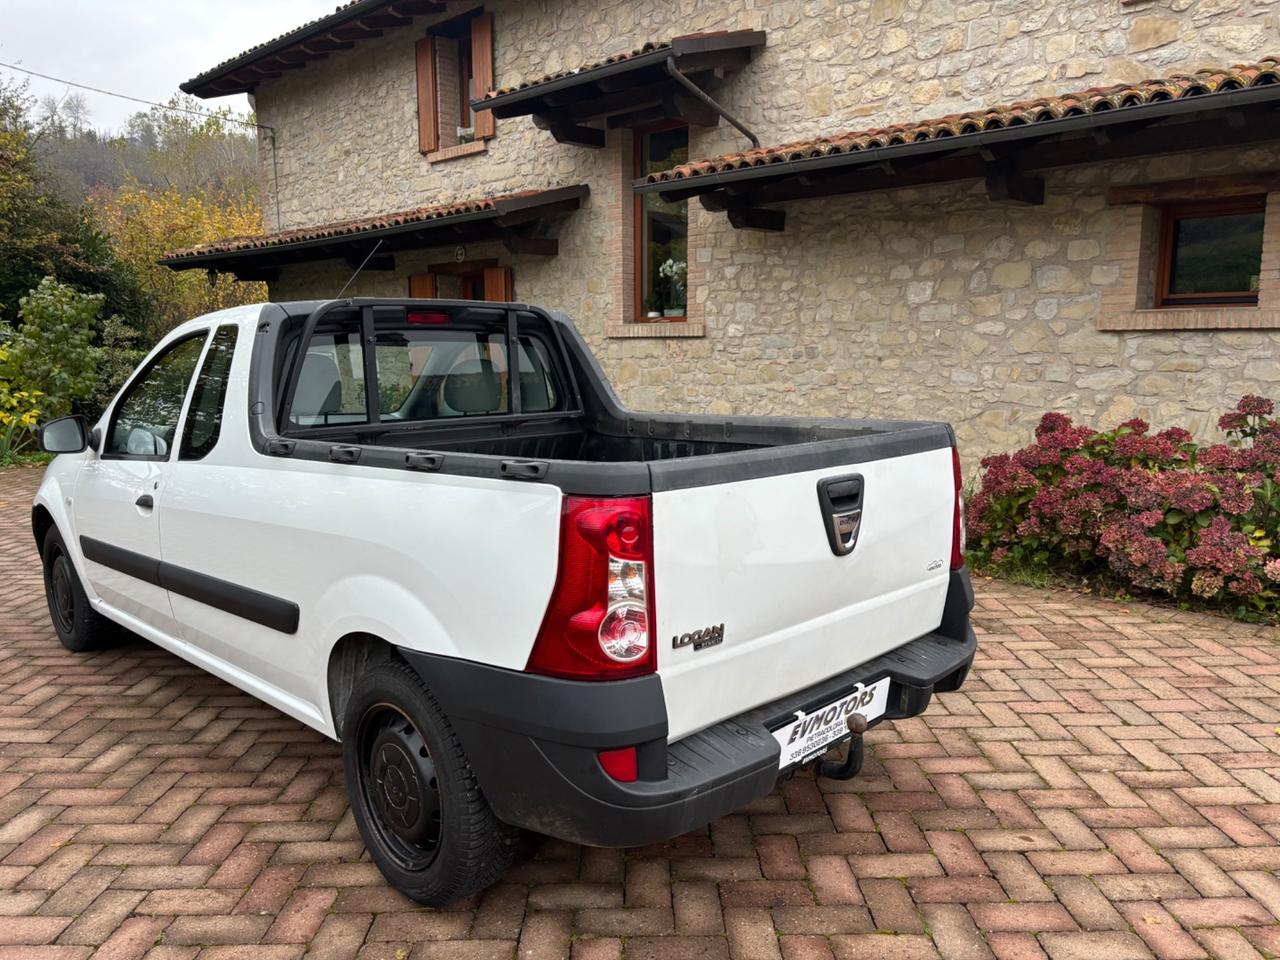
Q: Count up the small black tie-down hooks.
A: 4